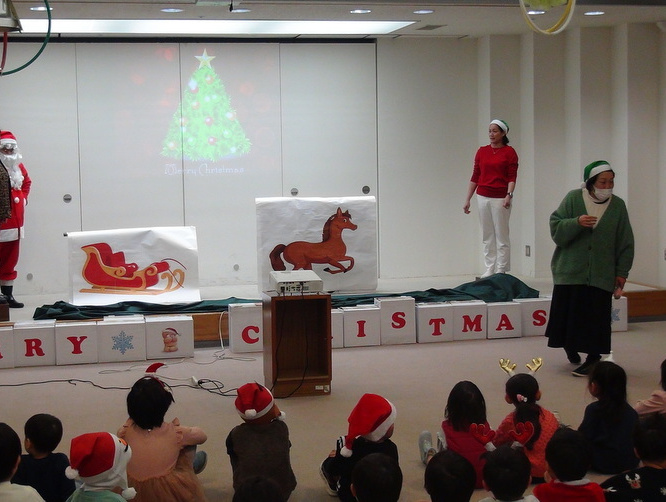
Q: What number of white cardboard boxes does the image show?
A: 14